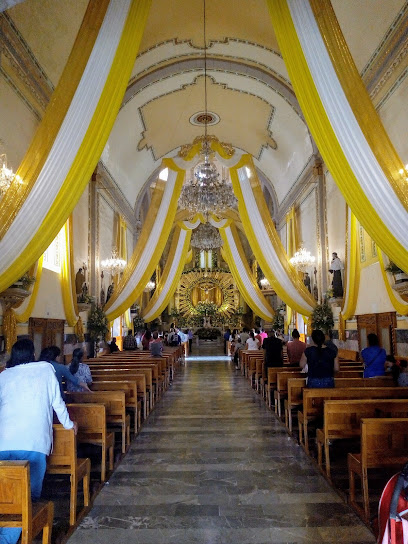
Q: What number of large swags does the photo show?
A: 6